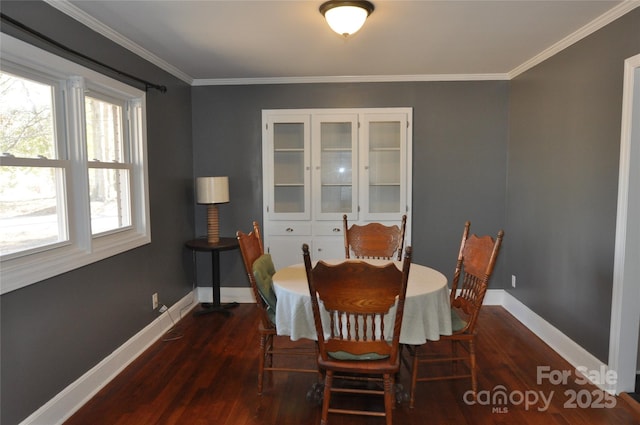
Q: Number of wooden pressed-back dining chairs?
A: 4